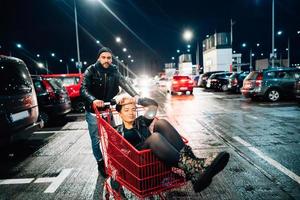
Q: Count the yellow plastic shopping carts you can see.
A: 0